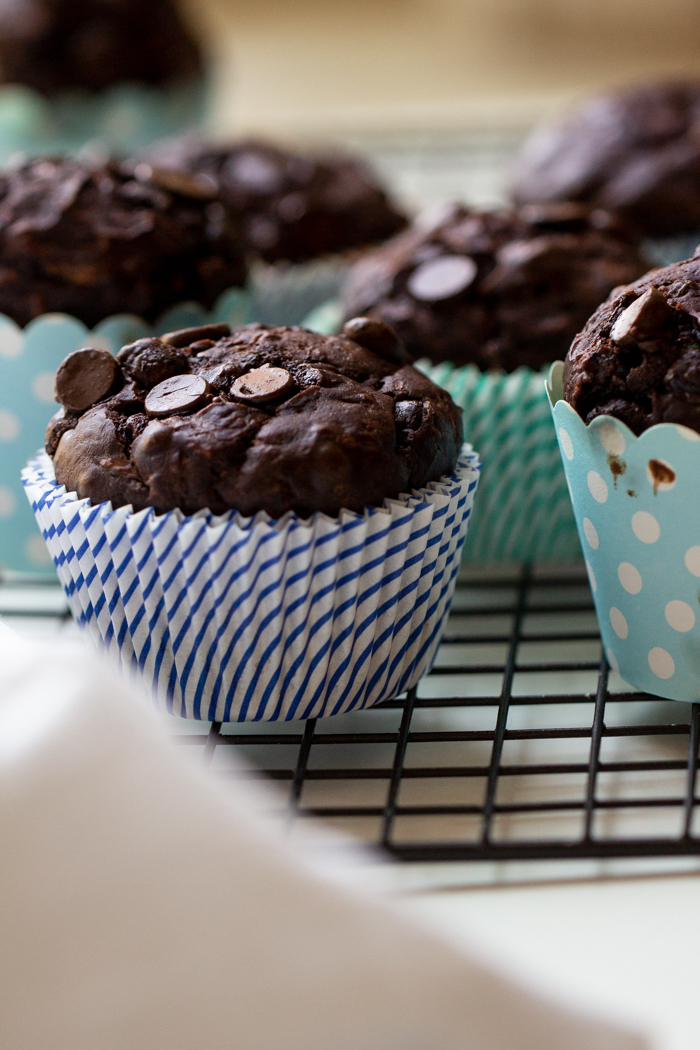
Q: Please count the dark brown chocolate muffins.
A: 7